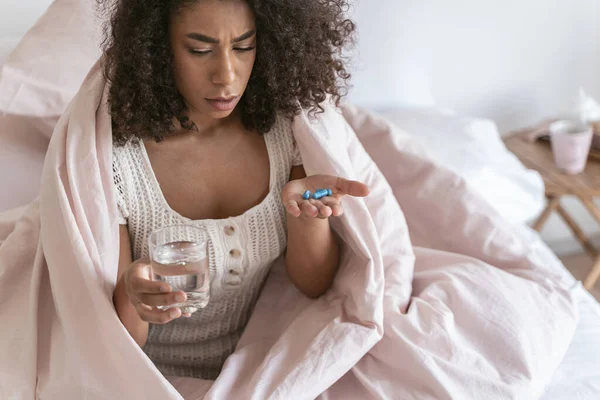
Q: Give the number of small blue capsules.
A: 3